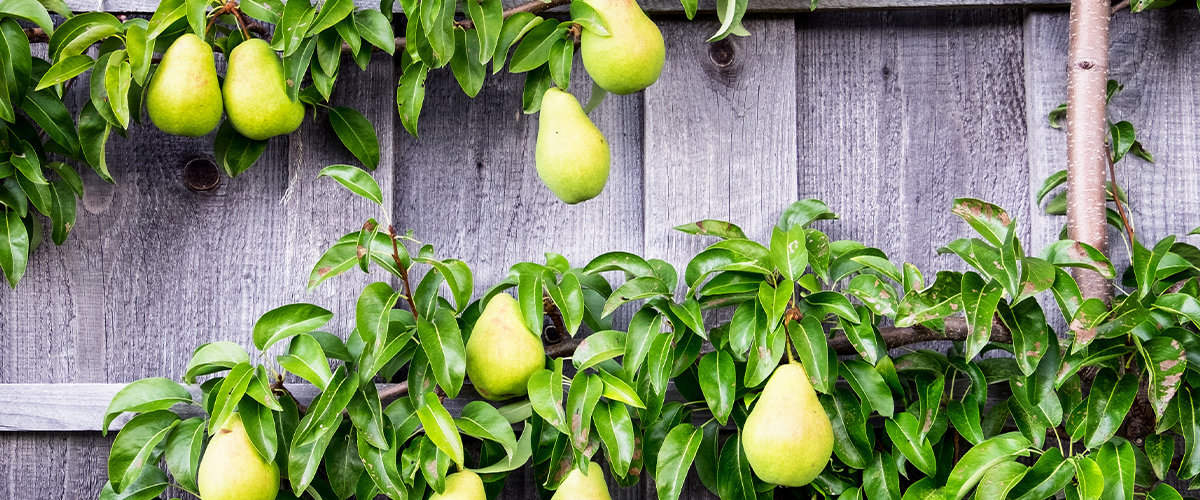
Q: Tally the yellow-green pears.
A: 9